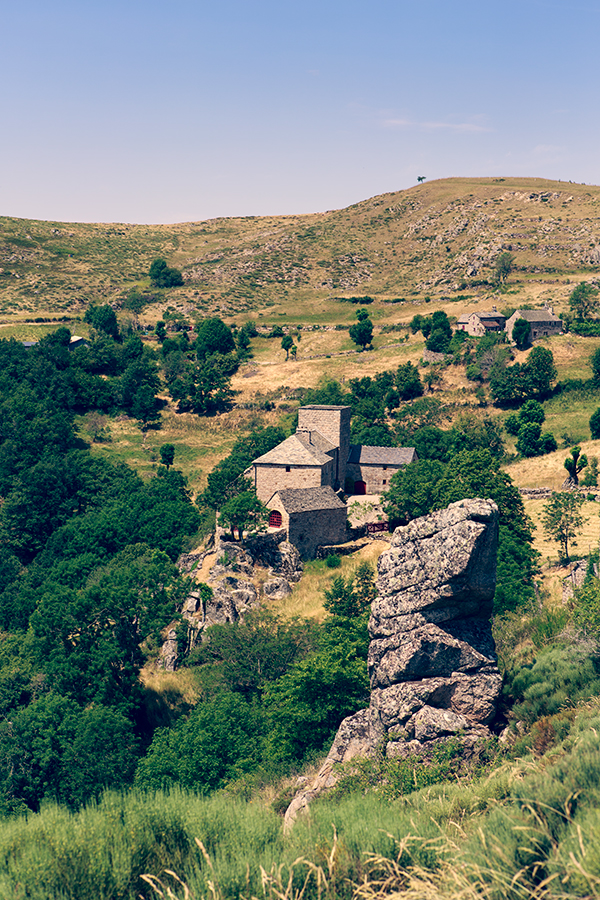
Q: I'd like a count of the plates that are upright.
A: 0